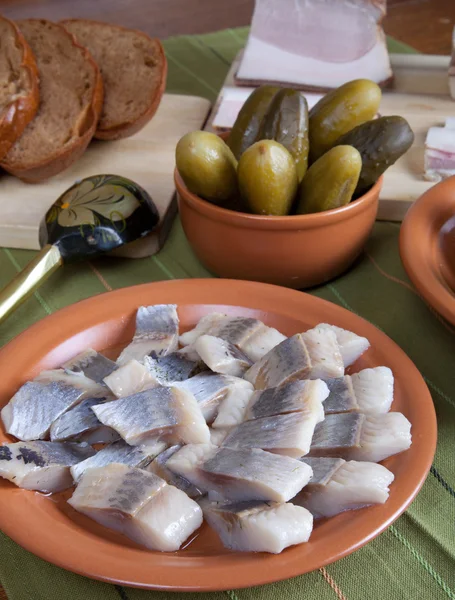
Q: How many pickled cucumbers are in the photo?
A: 7